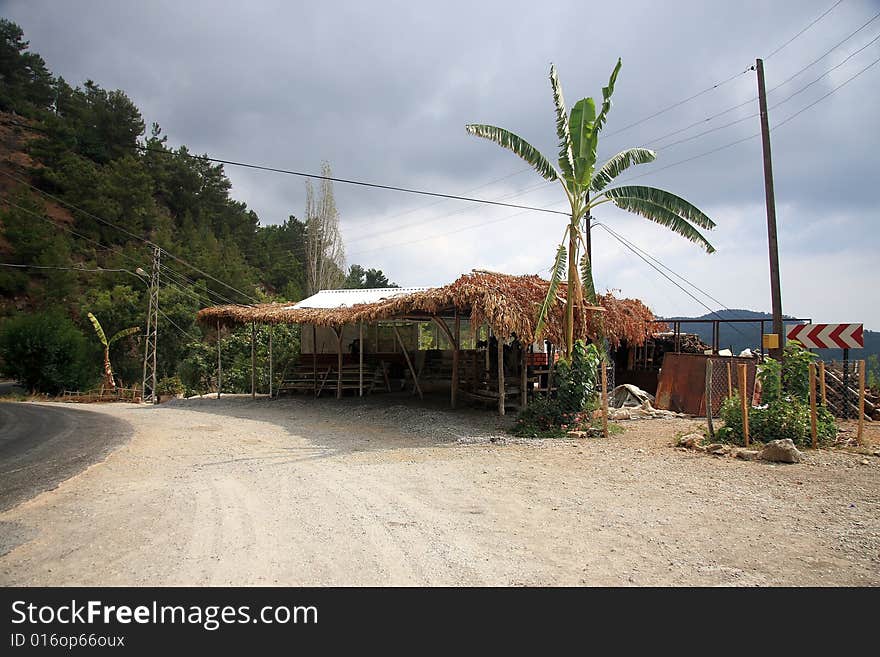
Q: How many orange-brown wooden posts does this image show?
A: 6